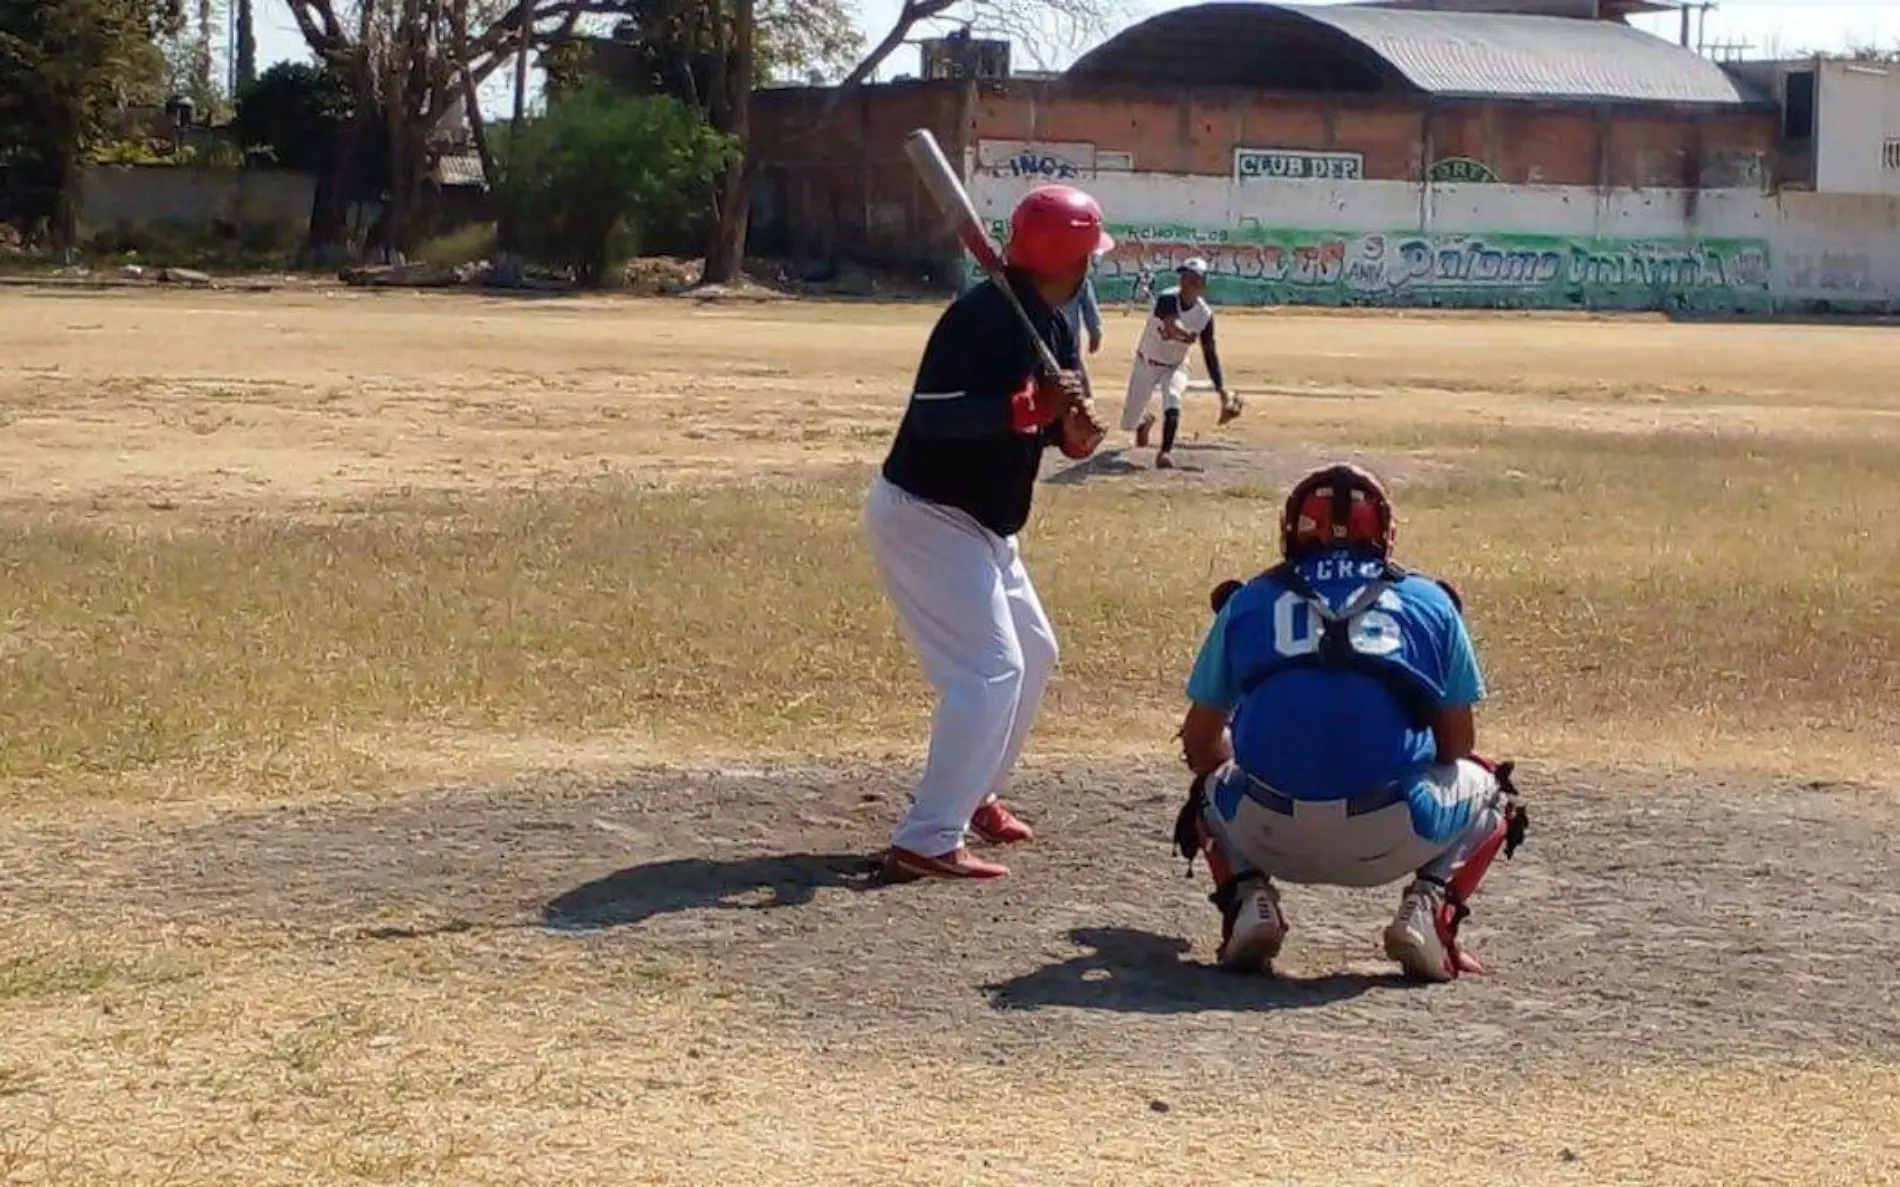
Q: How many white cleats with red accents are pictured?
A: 2